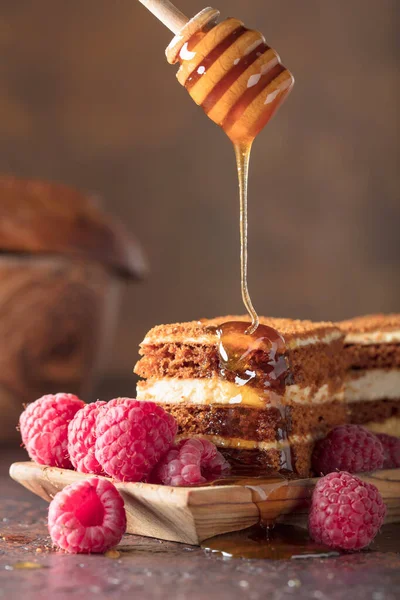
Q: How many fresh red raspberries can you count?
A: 8